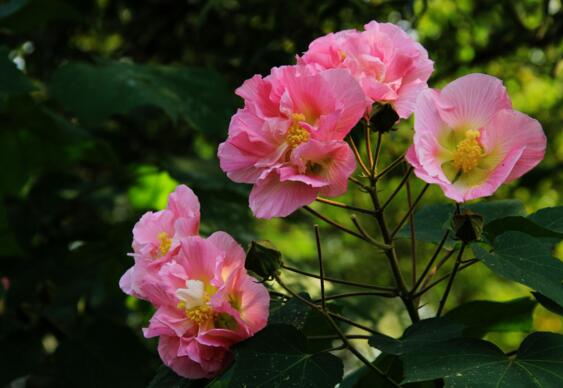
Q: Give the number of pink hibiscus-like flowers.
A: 5